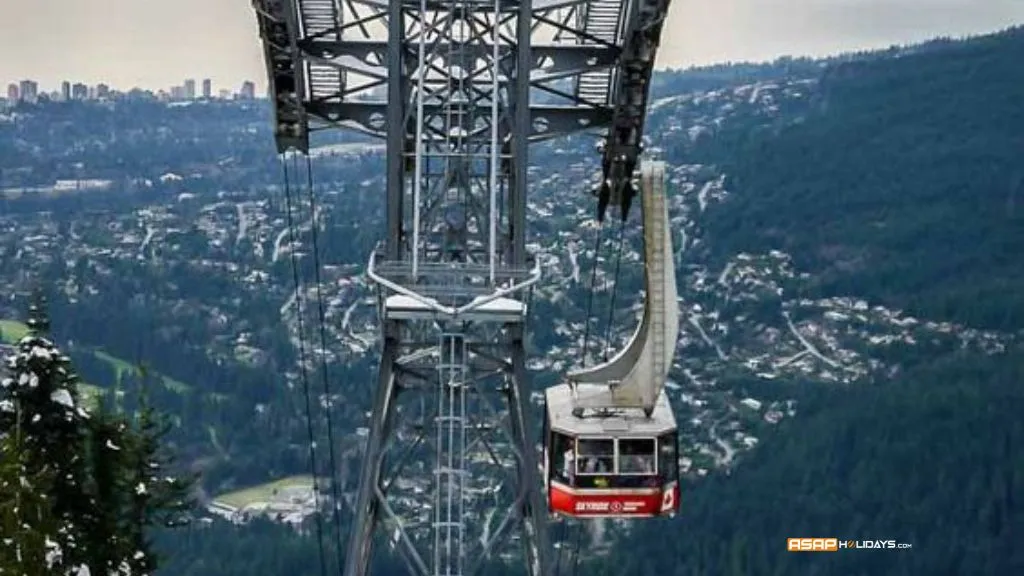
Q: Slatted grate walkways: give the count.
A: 2